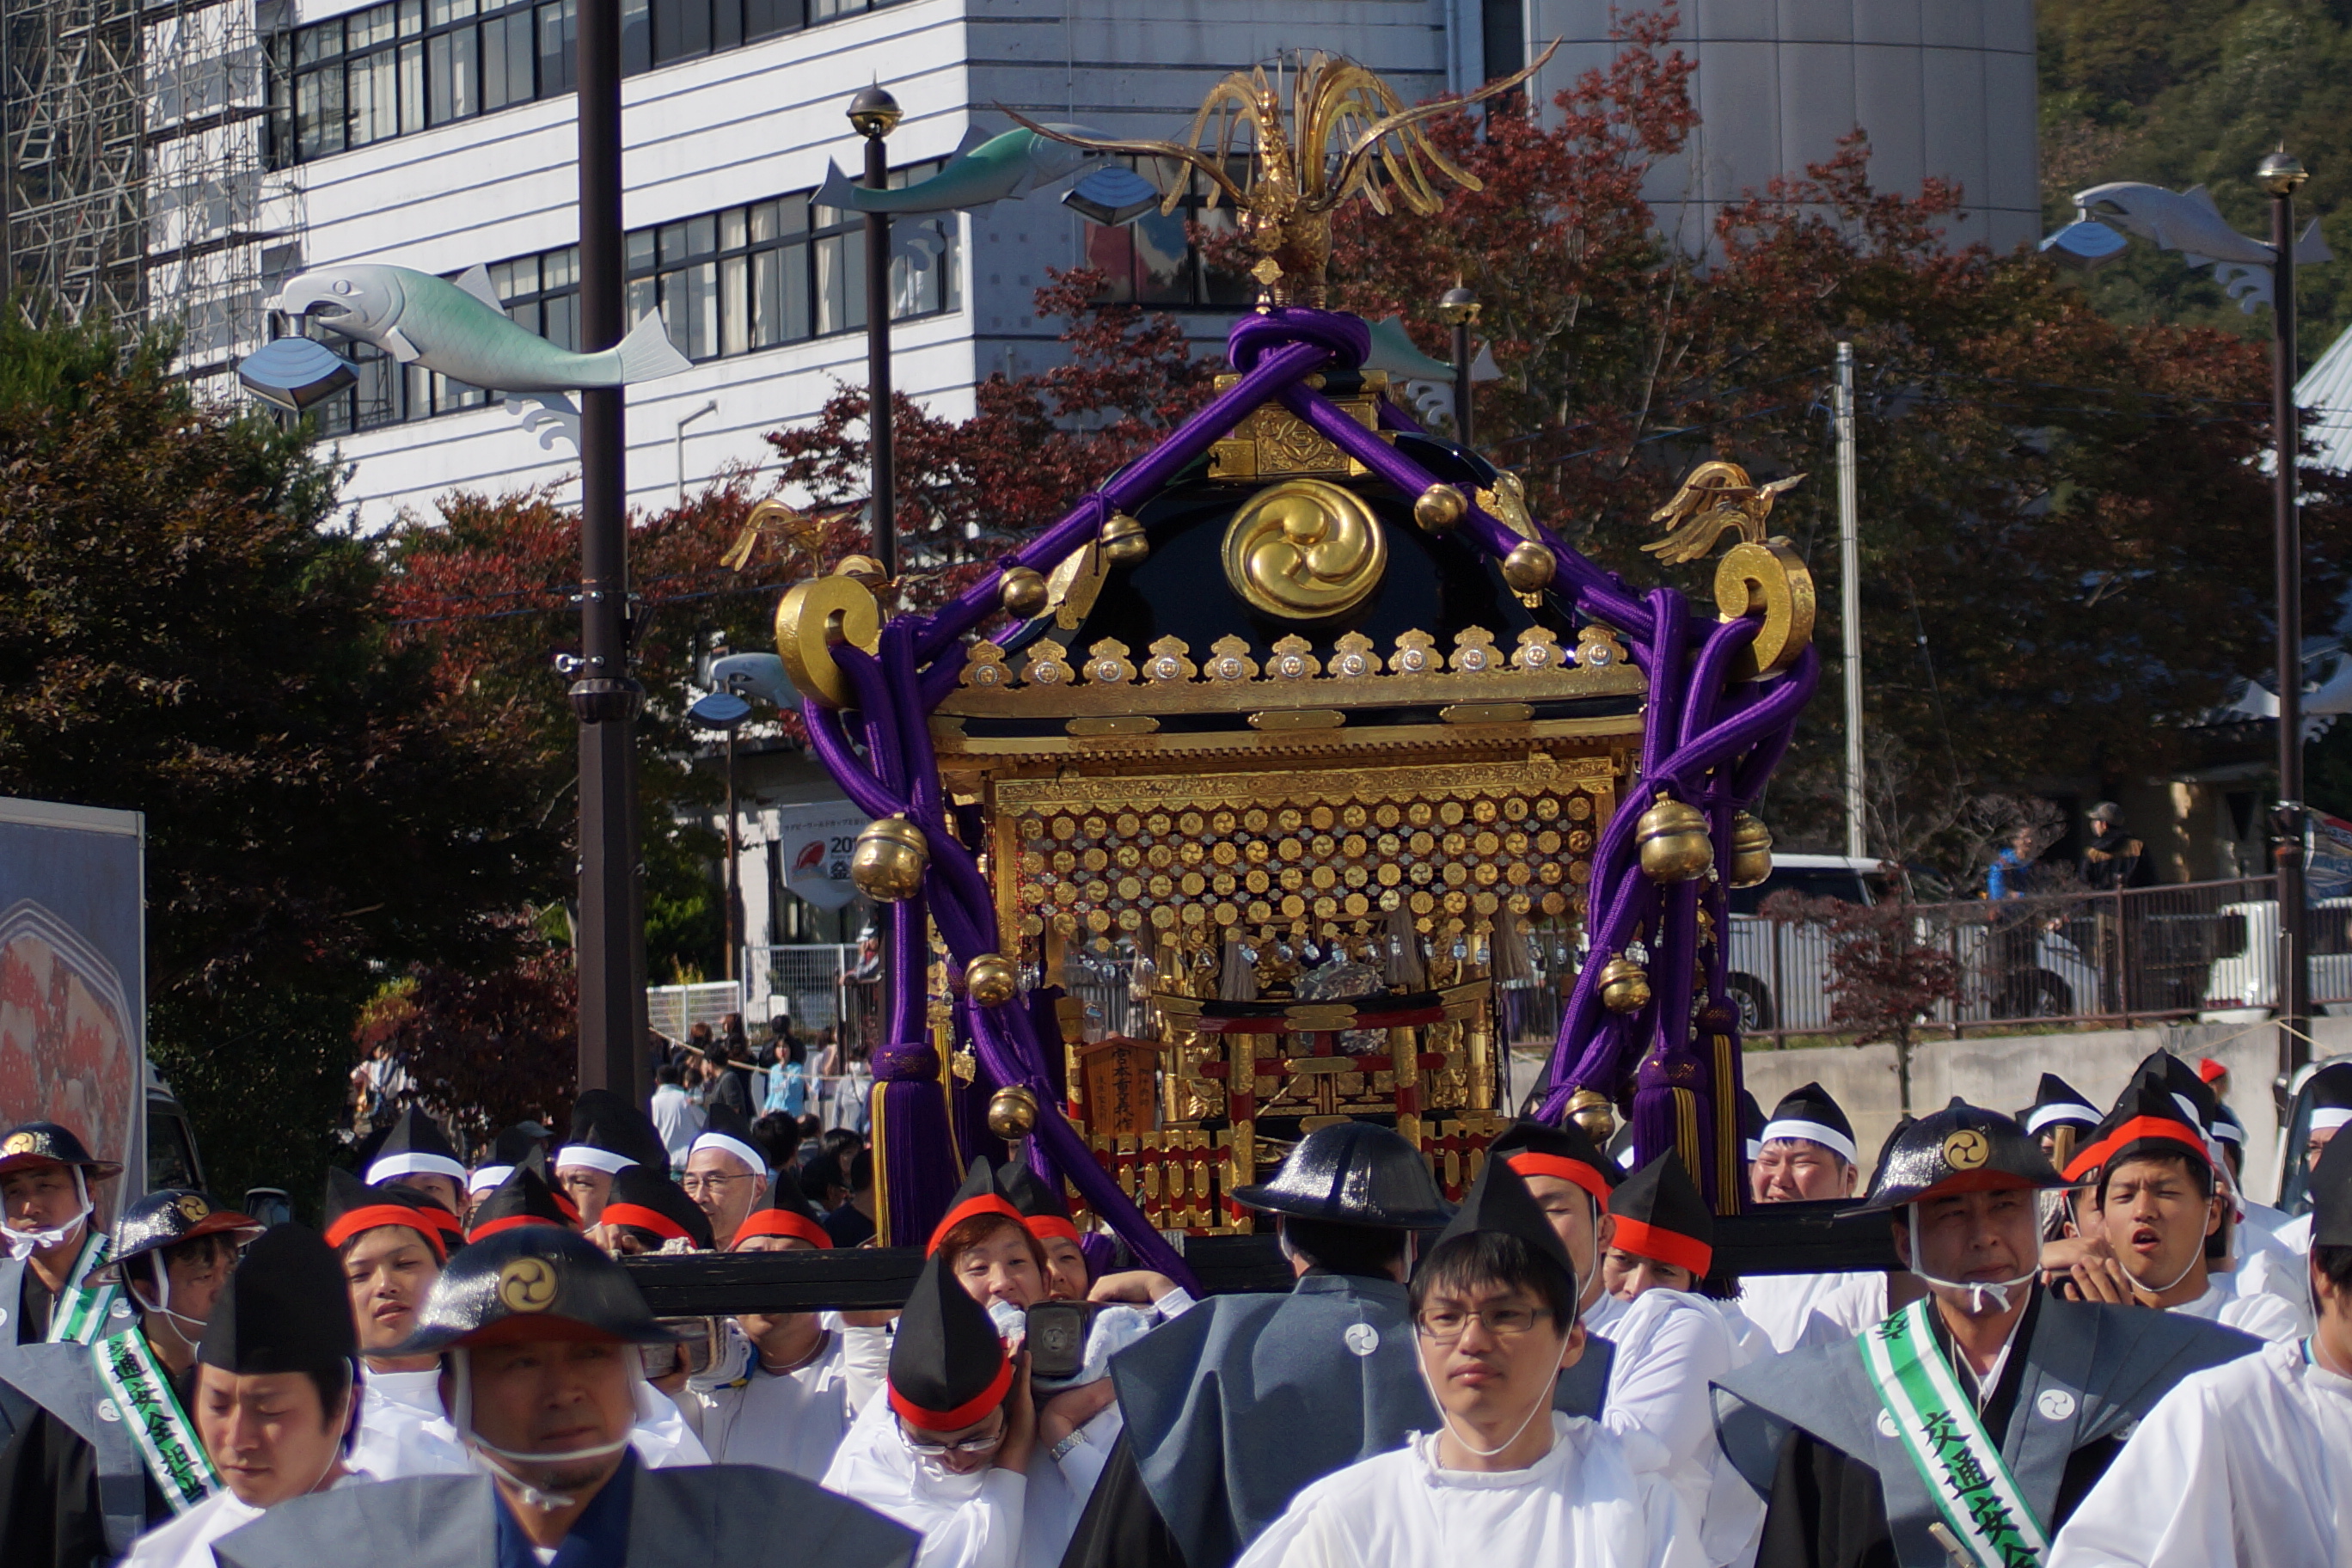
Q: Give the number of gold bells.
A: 11